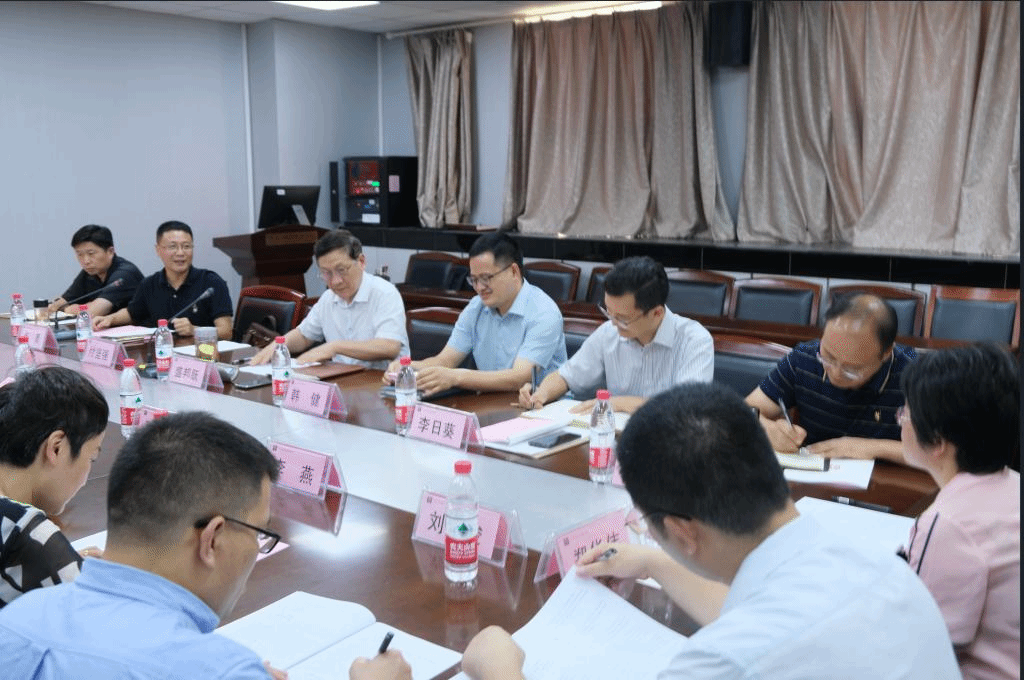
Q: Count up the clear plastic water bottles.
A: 9